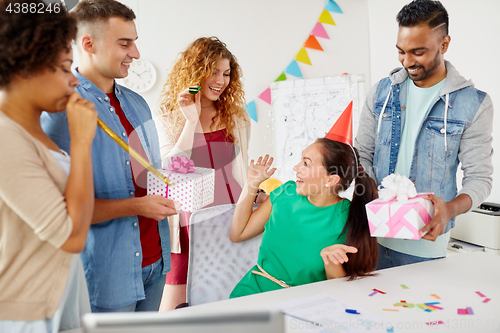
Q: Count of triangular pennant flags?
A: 9